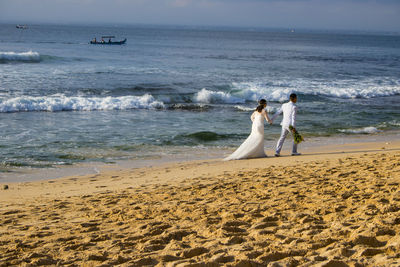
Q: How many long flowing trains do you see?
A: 1